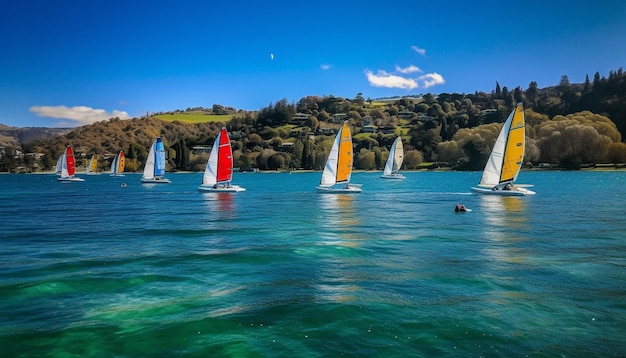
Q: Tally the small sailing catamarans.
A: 8